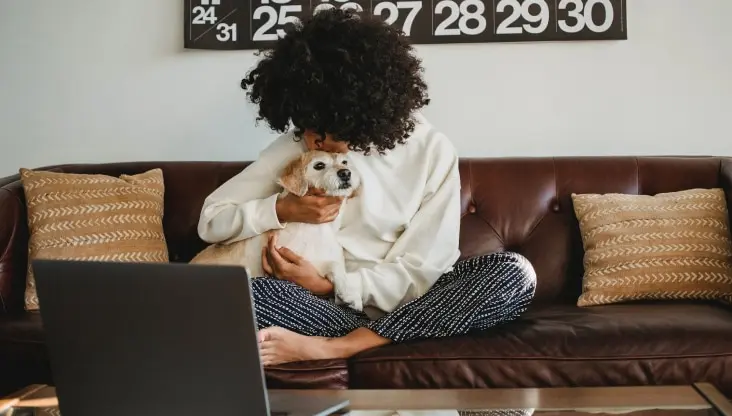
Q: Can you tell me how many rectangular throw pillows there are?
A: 2